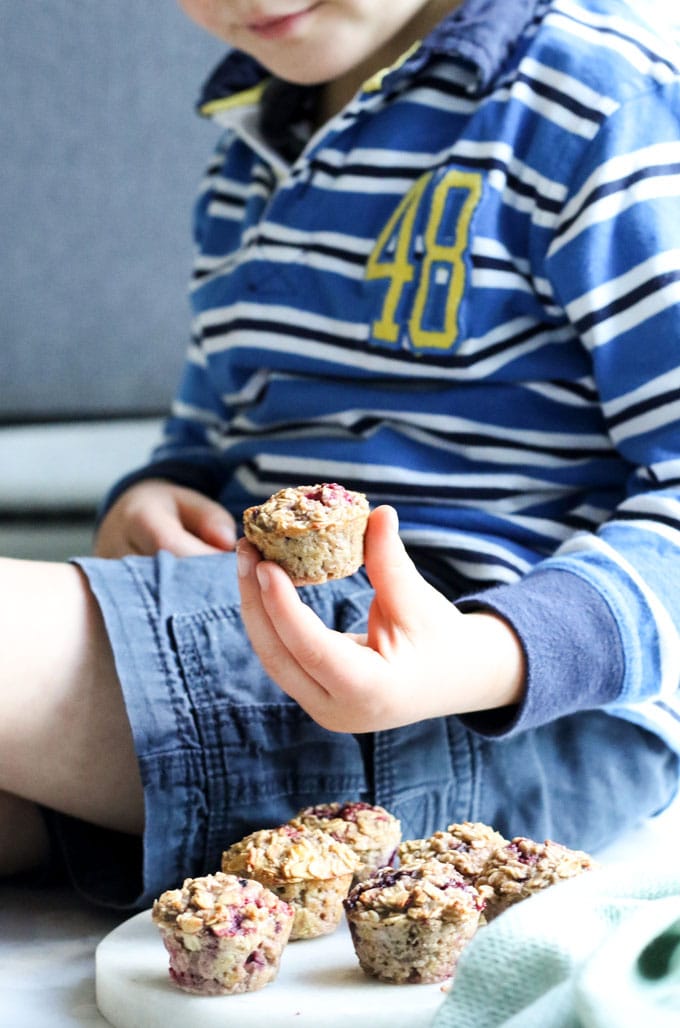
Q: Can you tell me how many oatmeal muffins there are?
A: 7